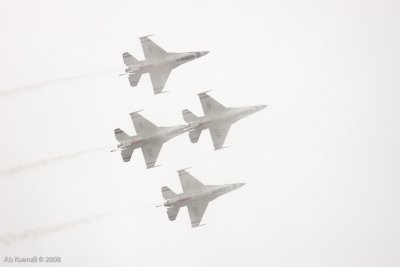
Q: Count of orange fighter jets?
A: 0